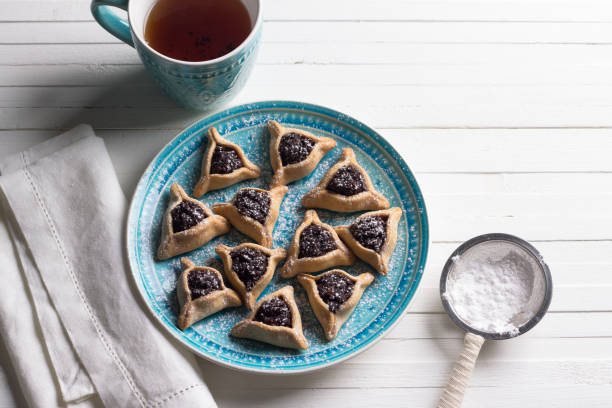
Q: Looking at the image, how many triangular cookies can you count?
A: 11